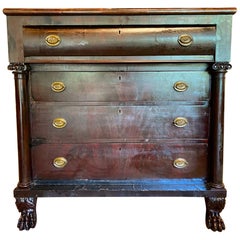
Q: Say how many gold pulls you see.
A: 8